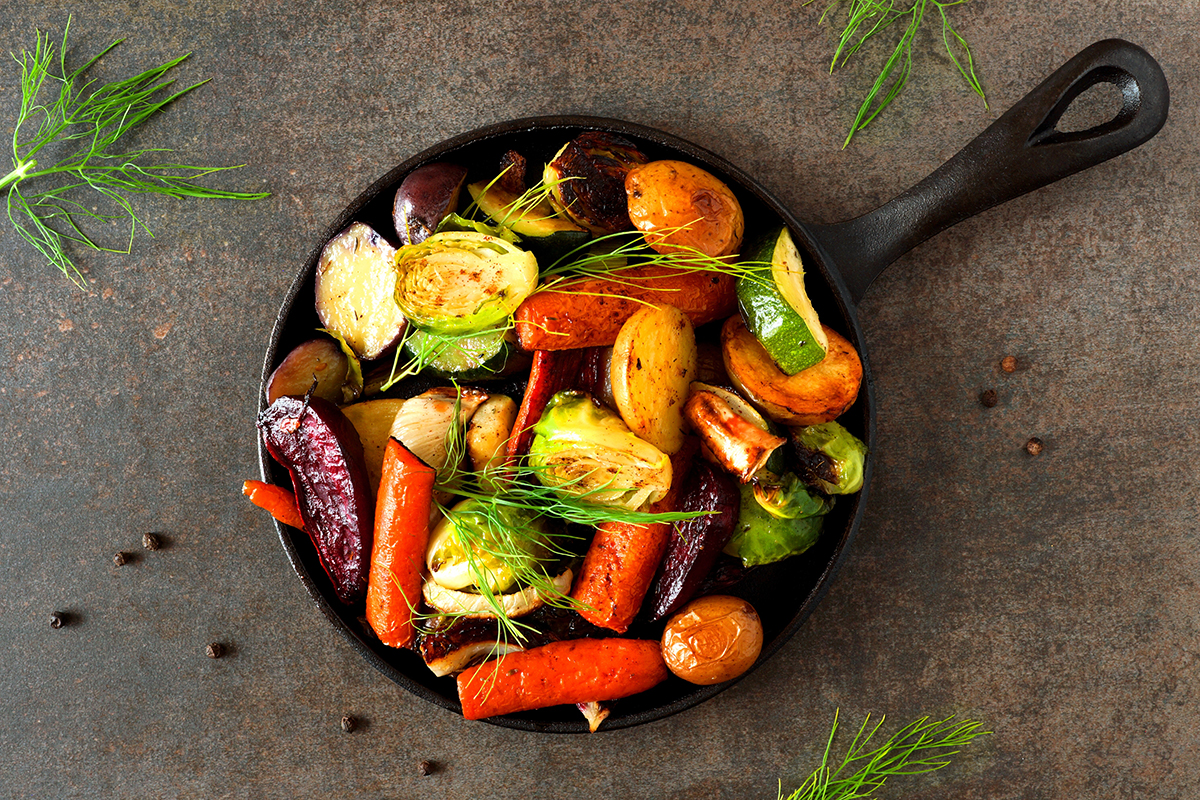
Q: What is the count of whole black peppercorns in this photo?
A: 9